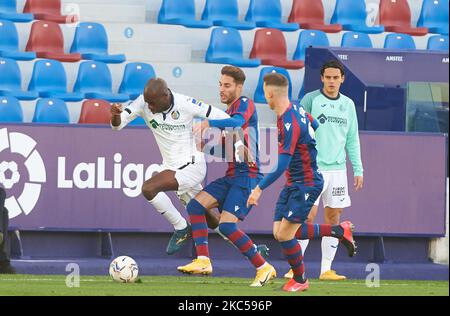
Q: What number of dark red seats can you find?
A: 6